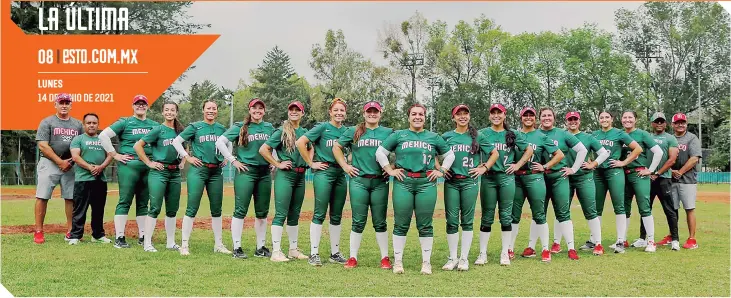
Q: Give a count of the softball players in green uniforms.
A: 15